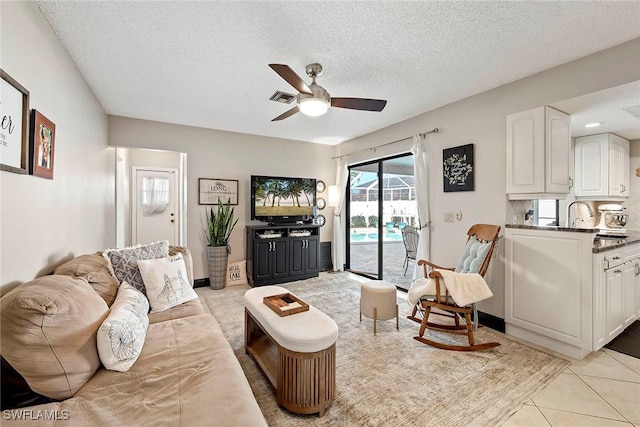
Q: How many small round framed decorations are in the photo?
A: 3